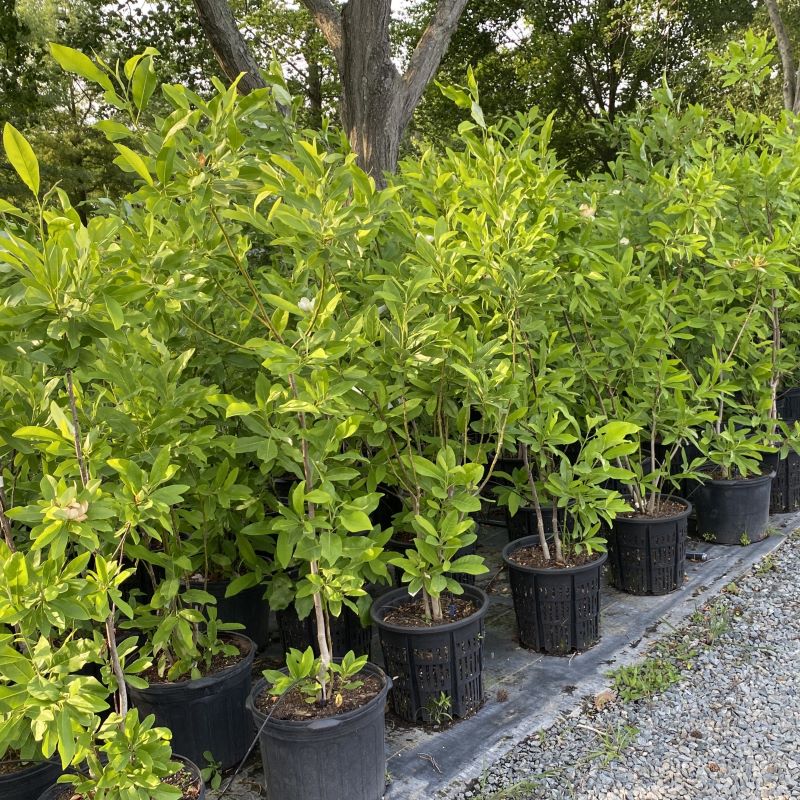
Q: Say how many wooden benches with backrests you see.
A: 0